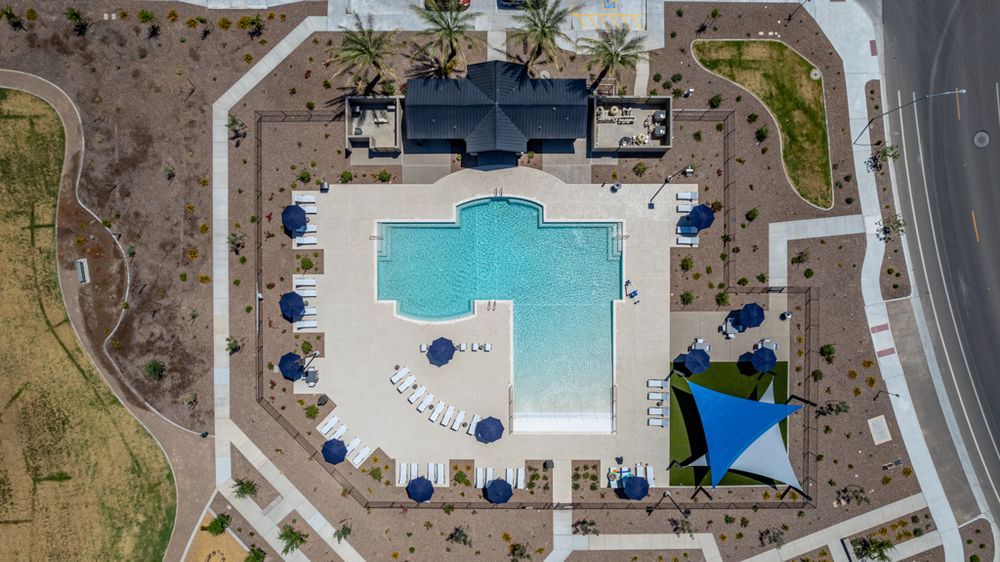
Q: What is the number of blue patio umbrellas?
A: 13